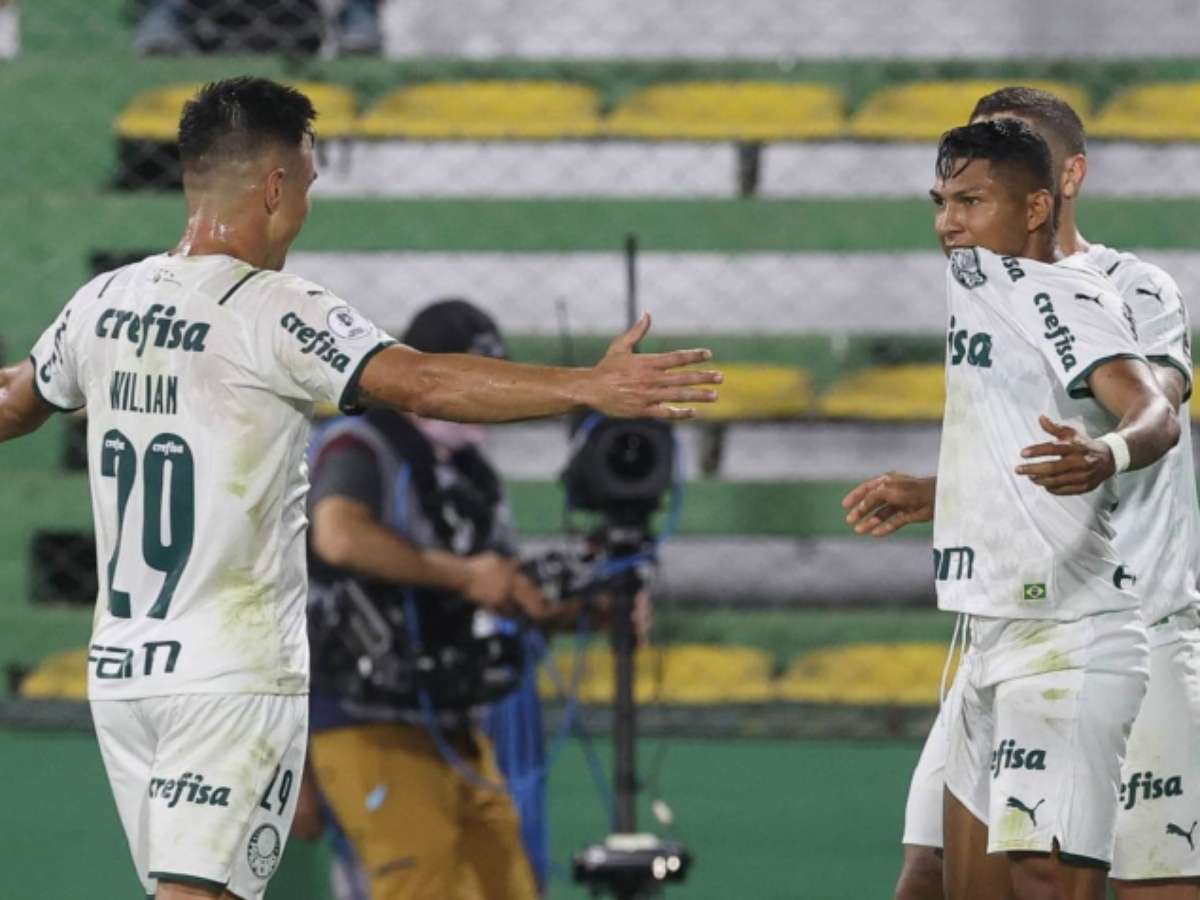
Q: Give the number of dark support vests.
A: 1